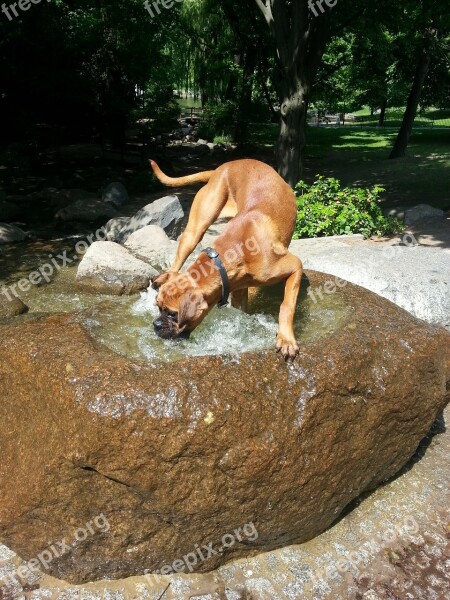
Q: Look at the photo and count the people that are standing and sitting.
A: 0